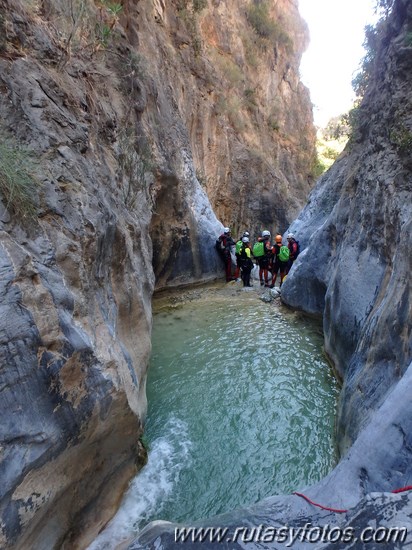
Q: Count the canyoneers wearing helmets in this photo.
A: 6